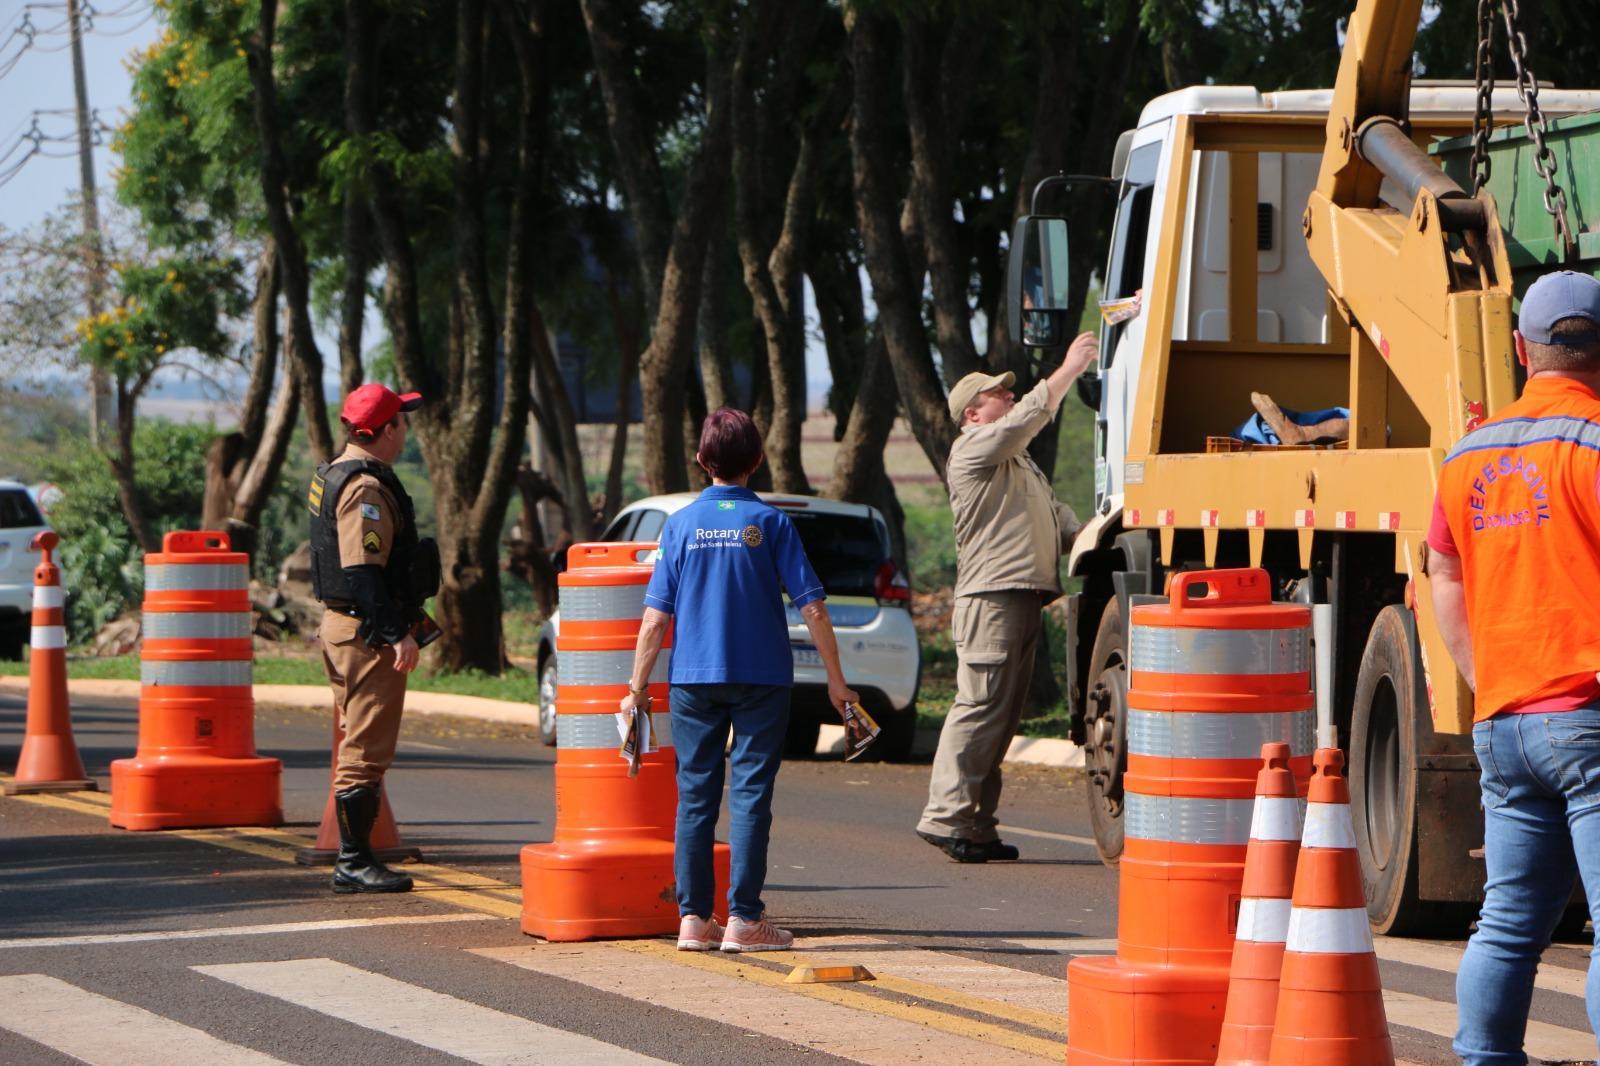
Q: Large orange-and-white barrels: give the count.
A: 3